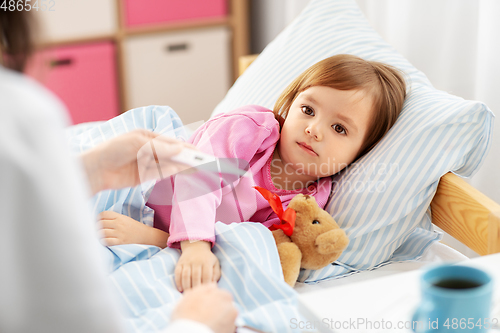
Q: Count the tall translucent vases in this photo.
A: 0